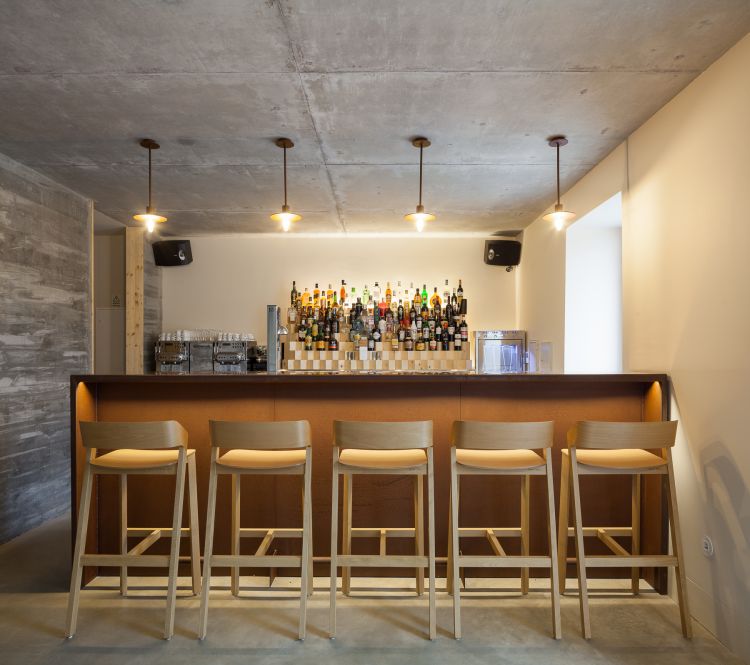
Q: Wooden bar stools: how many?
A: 5